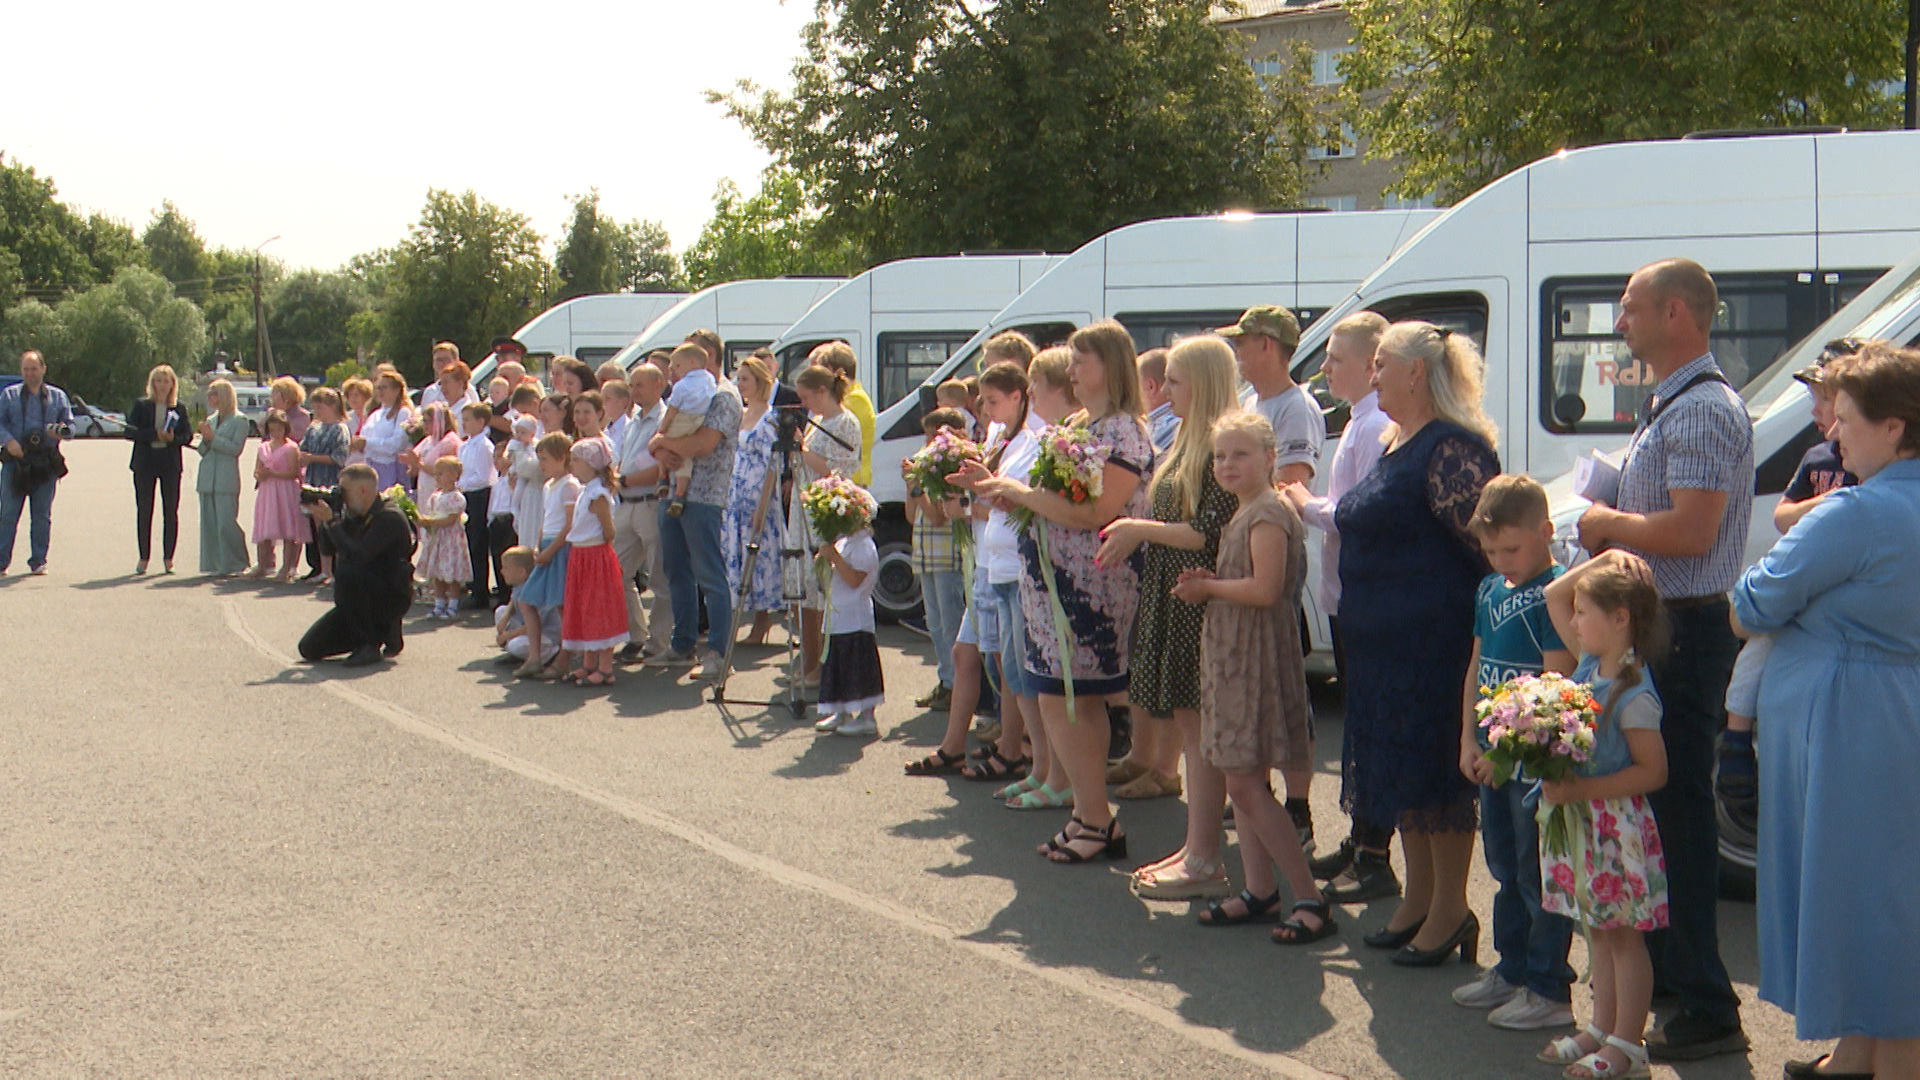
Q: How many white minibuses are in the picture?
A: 6